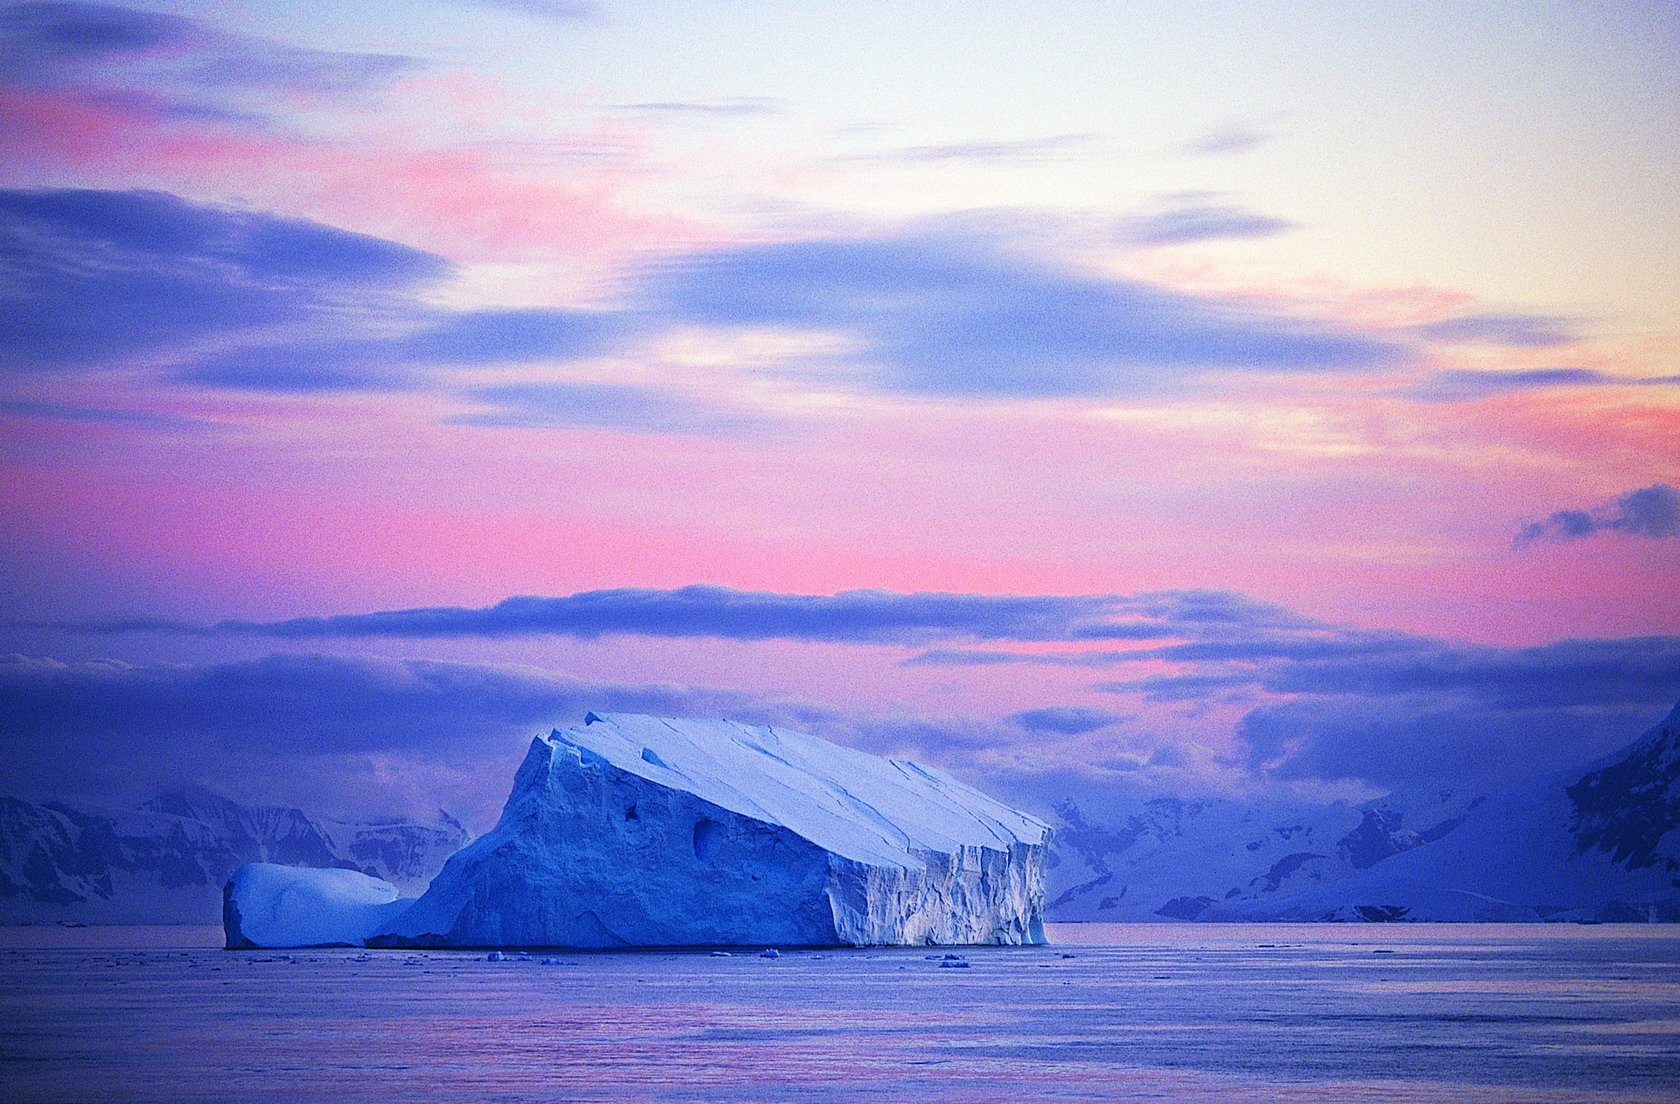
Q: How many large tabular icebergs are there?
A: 1